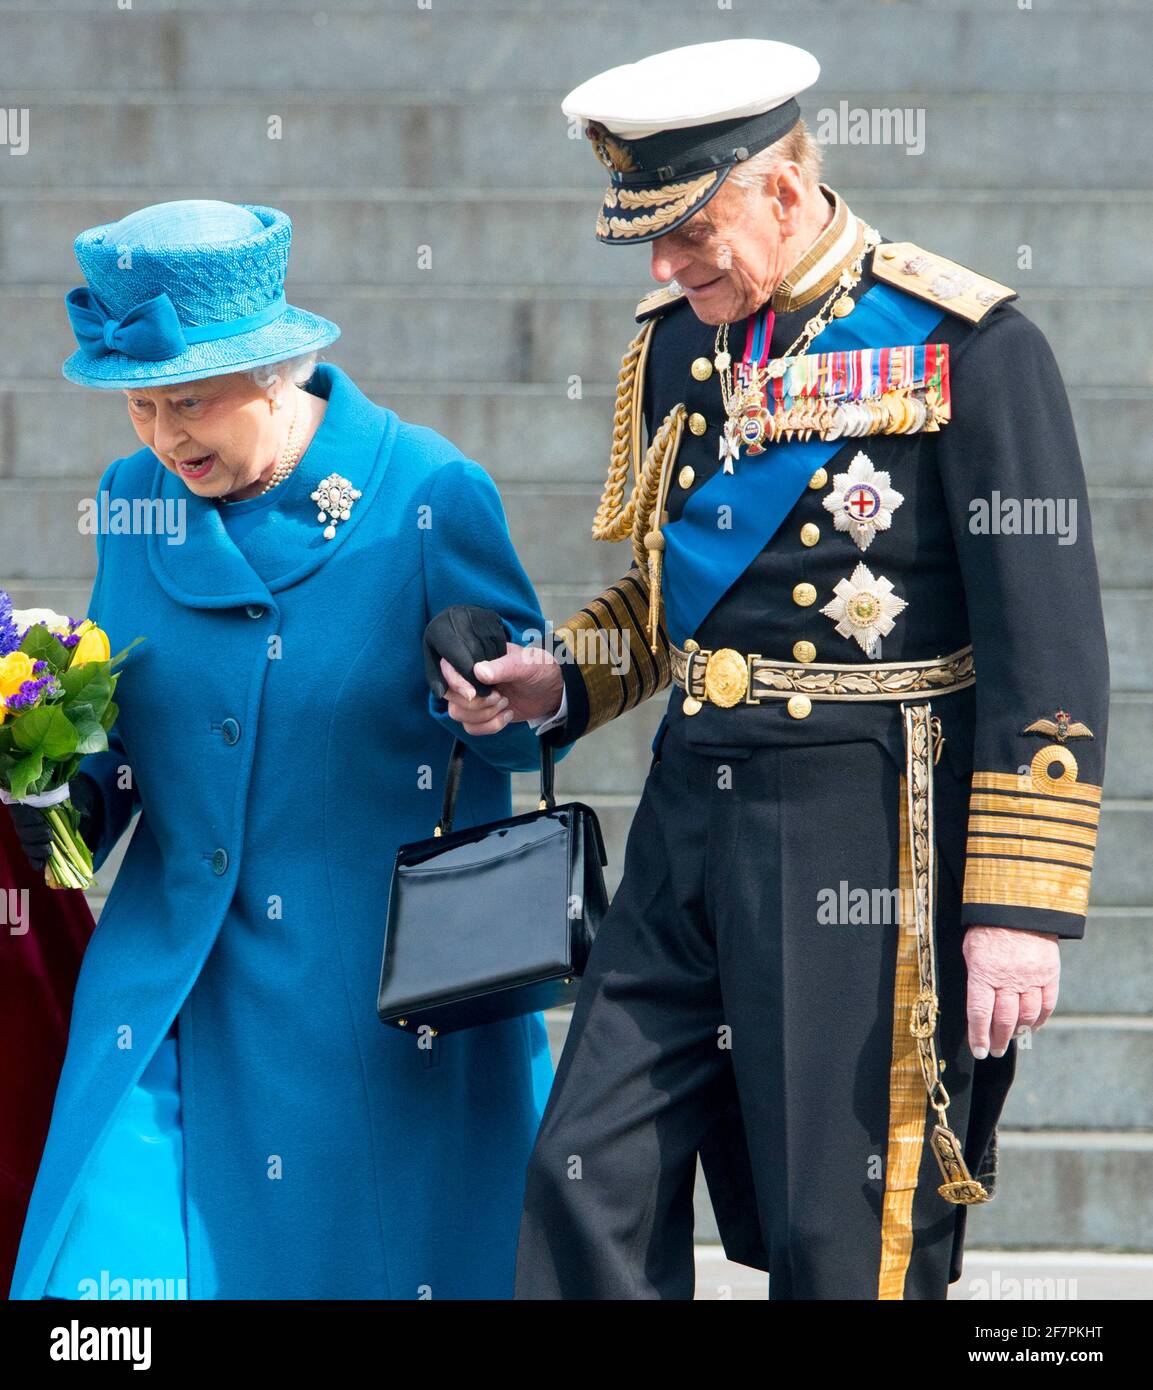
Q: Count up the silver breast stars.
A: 2